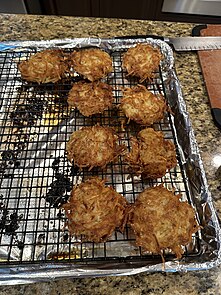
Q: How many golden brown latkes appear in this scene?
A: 9